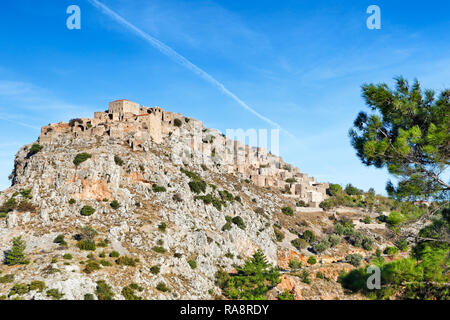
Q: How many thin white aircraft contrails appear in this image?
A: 1